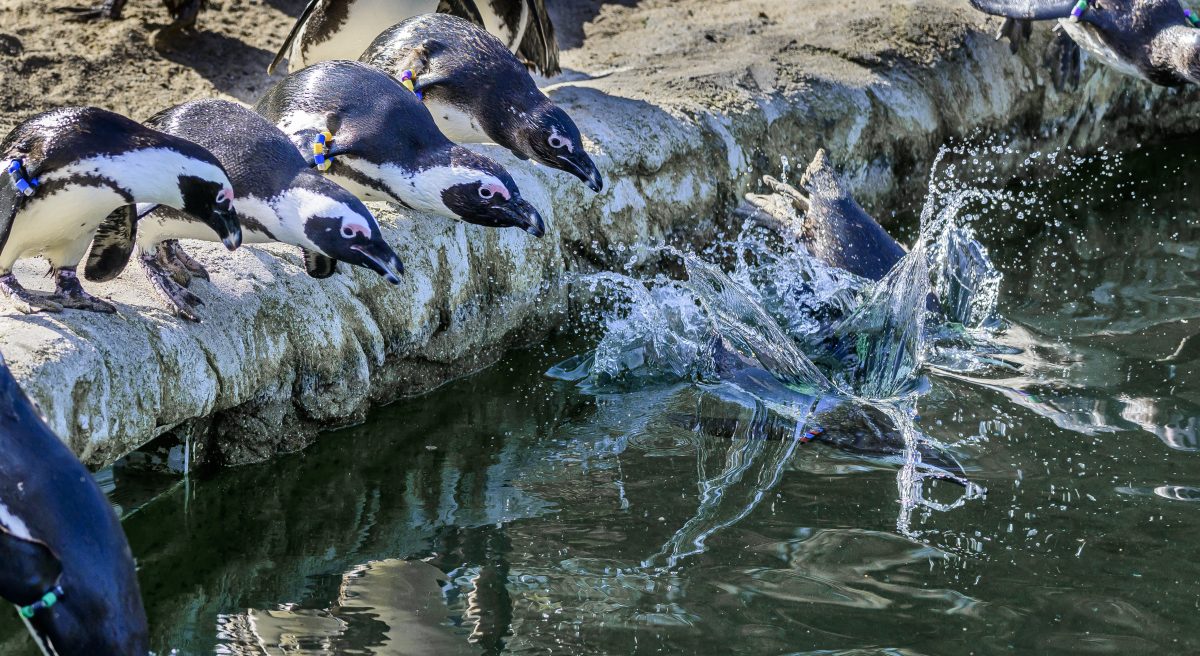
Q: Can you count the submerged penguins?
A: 2